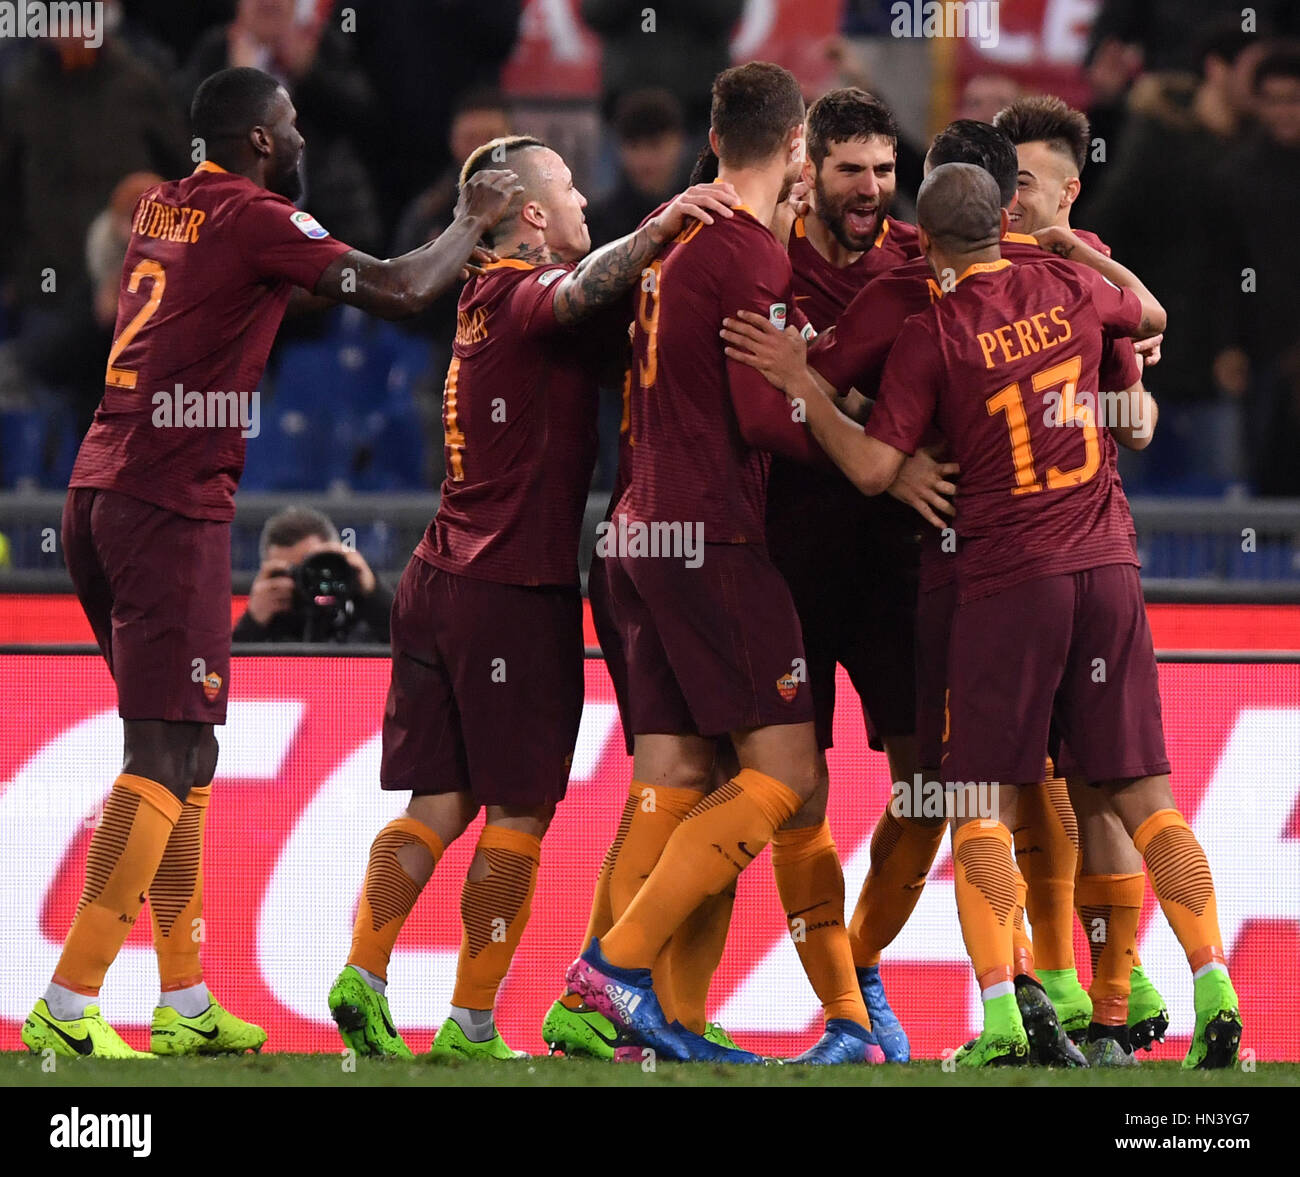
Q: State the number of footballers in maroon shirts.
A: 8